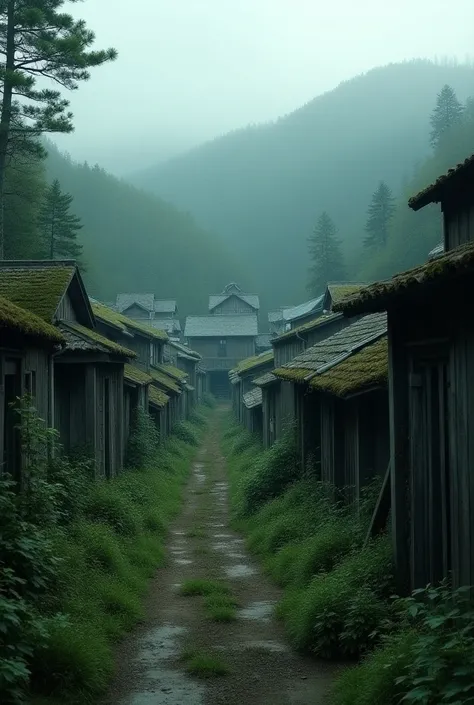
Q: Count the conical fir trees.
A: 4